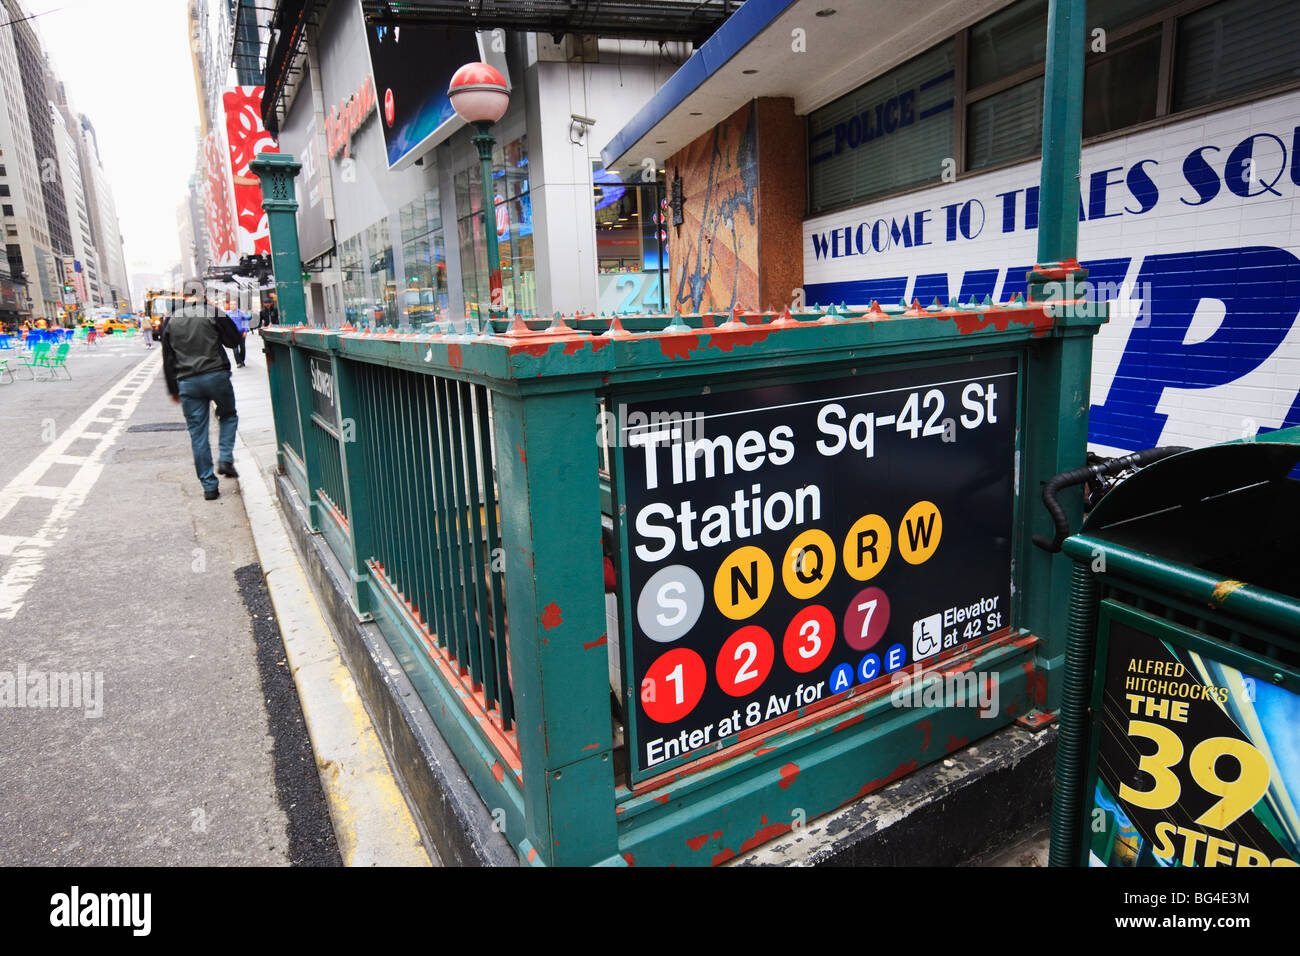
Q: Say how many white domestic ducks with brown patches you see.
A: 0